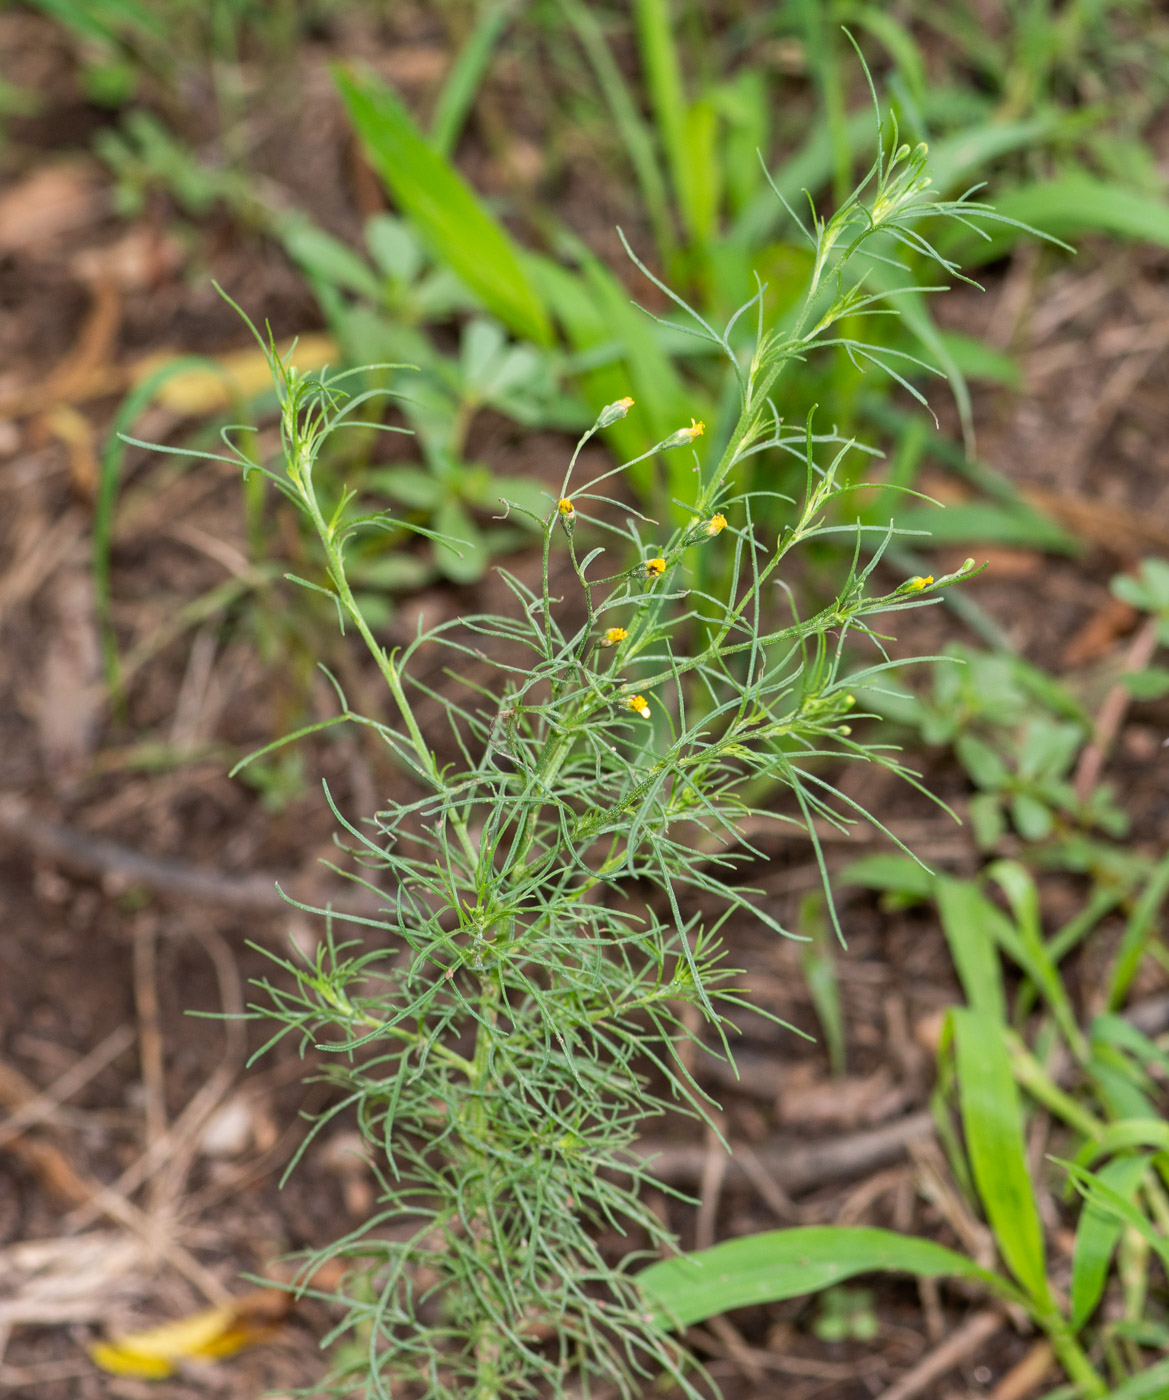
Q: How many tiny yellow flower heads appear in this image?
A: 8